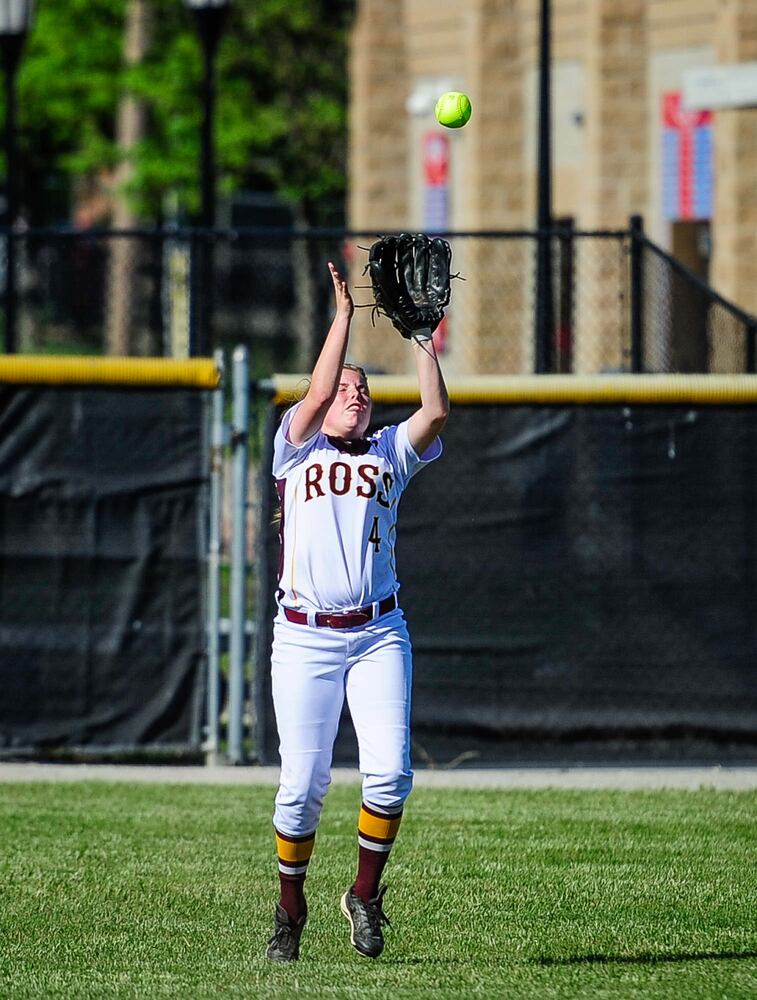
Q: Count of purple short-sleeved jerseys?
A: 0